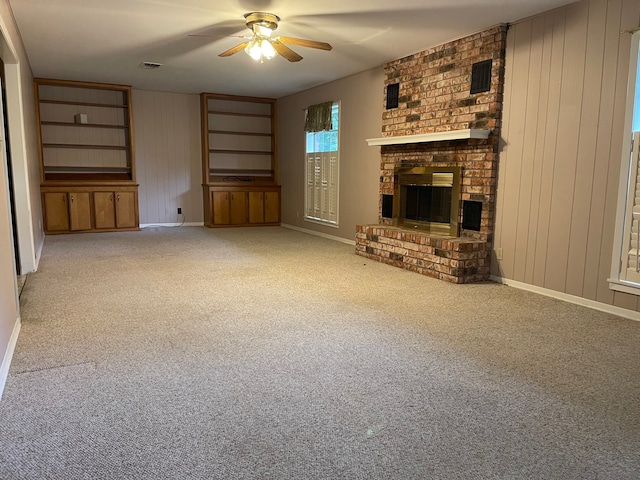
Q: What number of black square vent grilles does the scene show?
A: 4